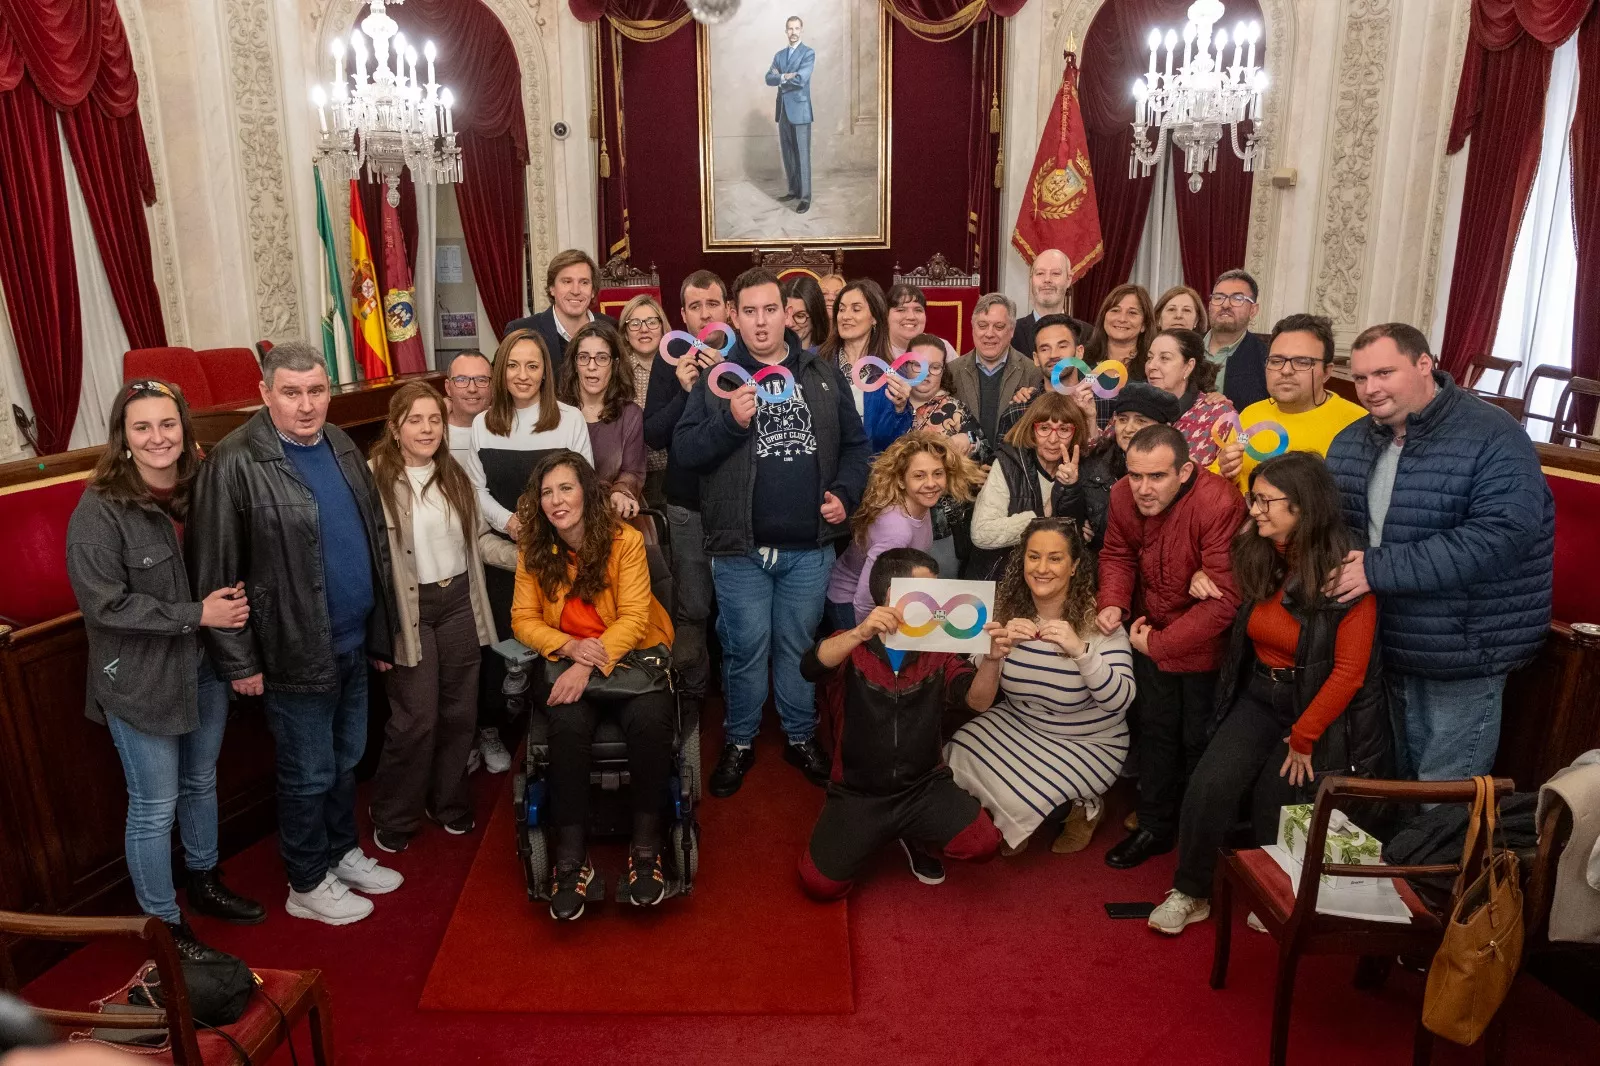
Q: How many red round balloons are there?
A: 0